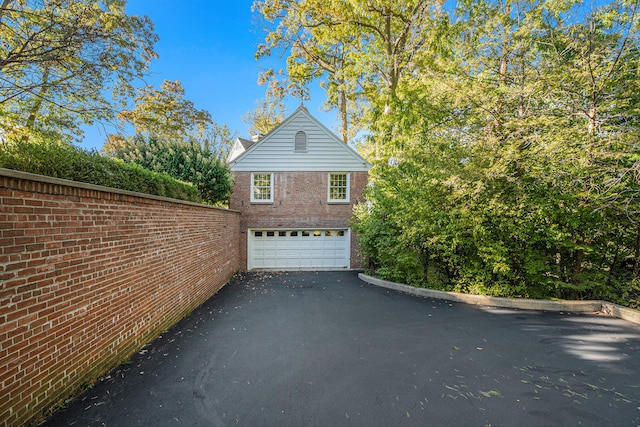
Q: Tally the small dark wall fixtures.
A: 4